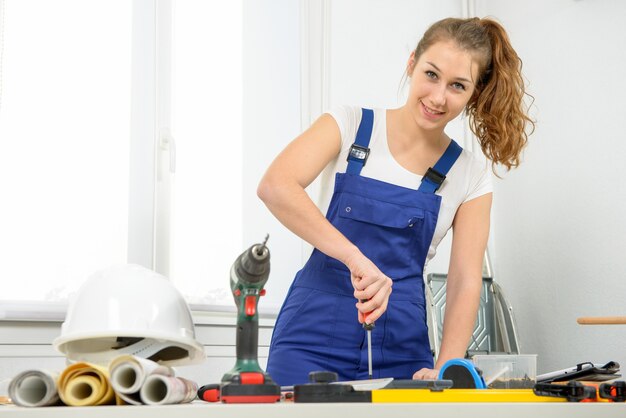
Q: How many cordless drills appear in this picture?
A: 1